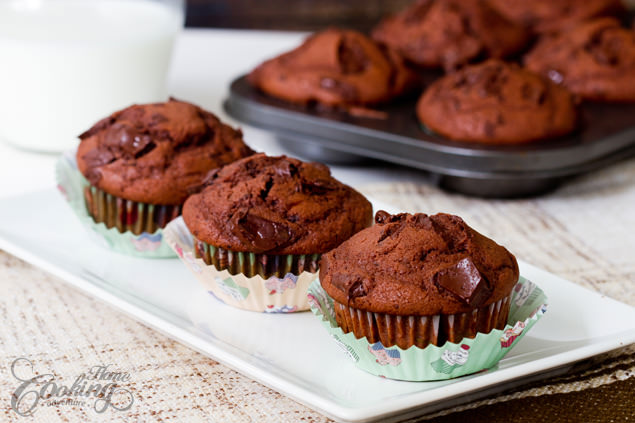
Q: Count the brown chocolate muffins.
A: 8